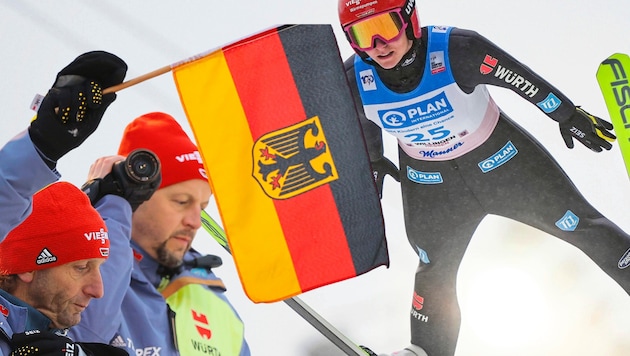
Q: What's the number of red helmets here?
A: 1